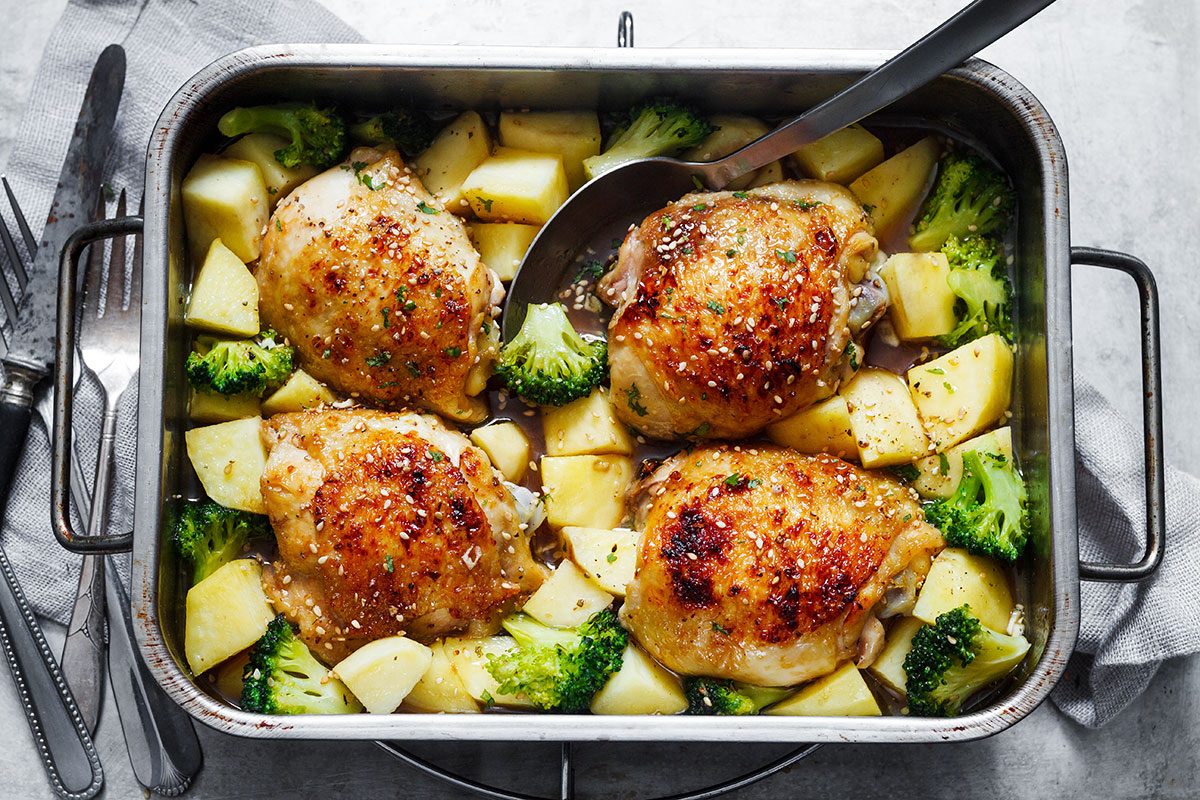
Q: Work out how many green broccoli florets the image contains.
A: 13